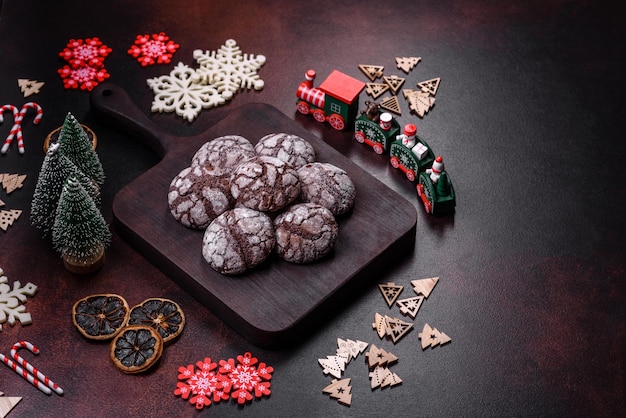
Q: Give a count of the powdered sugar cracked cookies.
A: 7